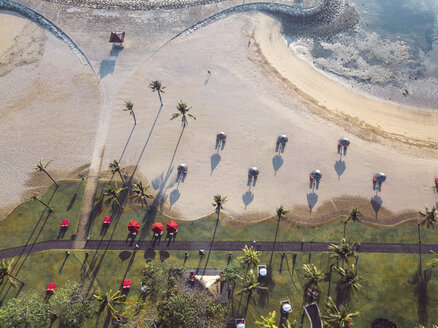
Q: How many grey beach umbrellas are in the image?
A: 7